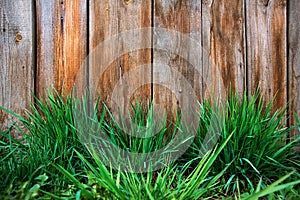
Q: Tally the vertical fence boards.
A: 7